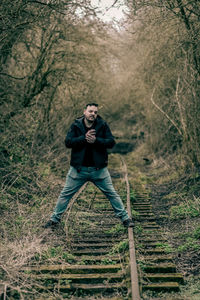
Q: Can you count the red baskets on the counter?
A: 0